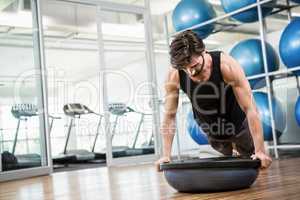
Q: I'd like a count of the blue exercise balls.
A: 7